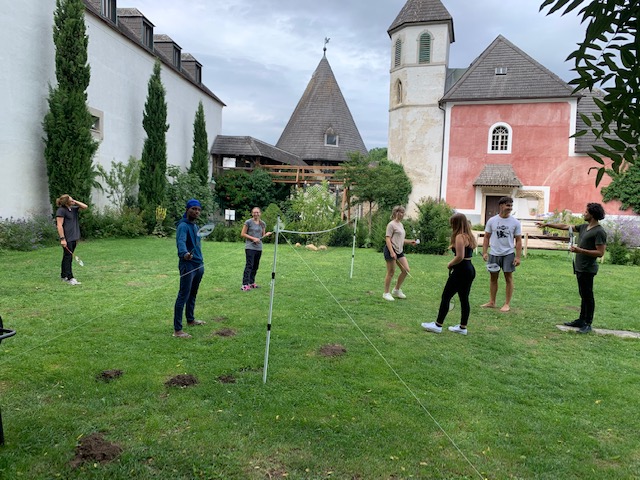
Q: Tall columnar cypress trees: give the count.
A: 3